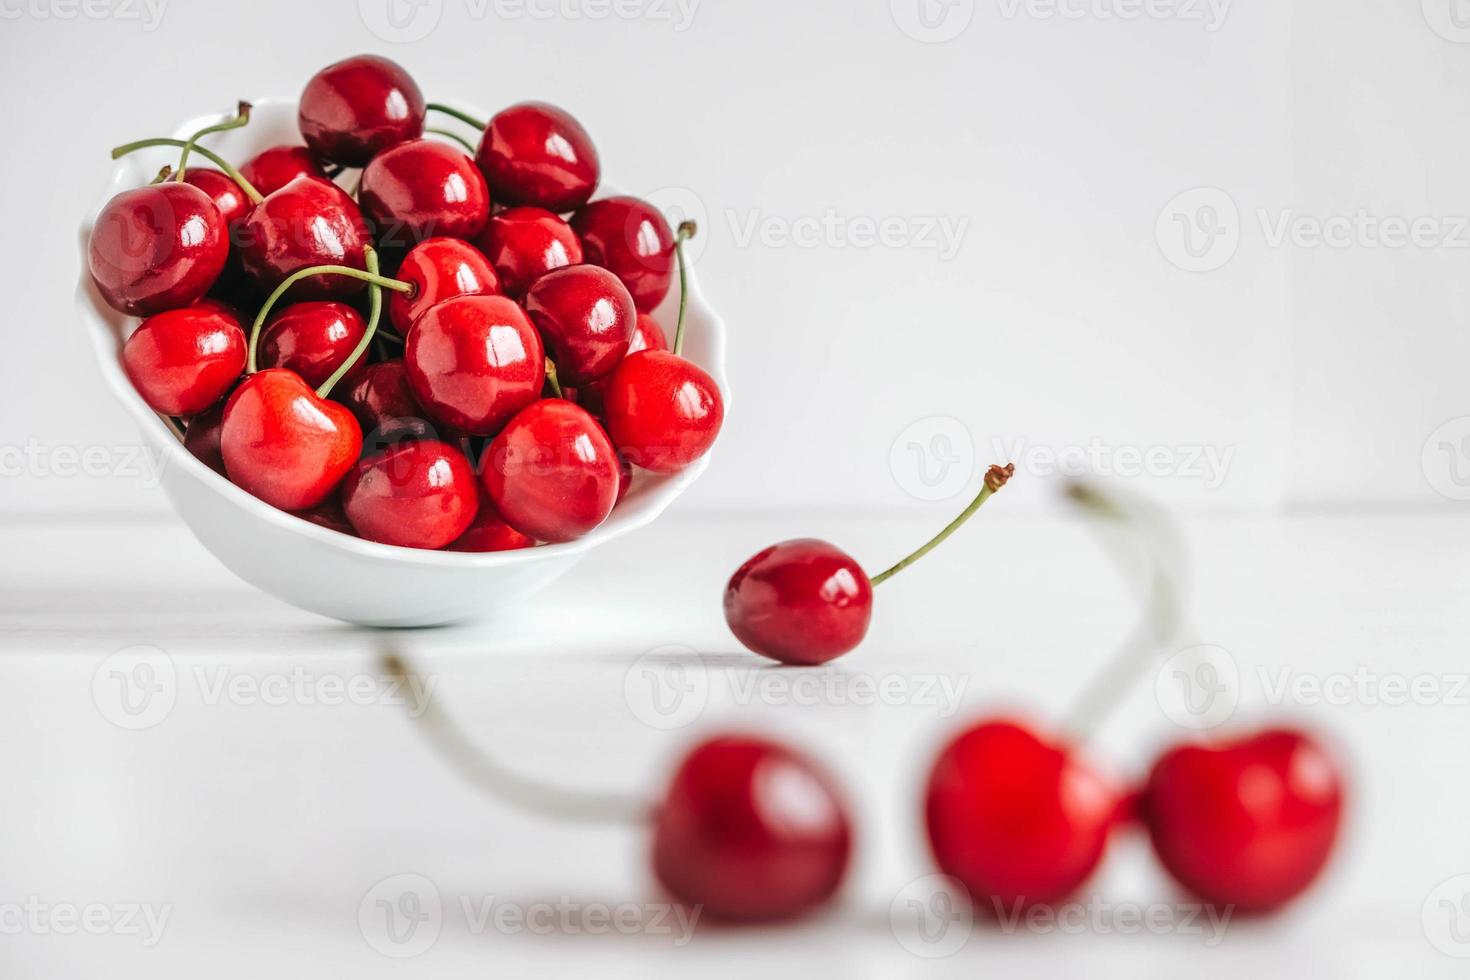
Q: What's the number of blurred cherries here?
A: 3